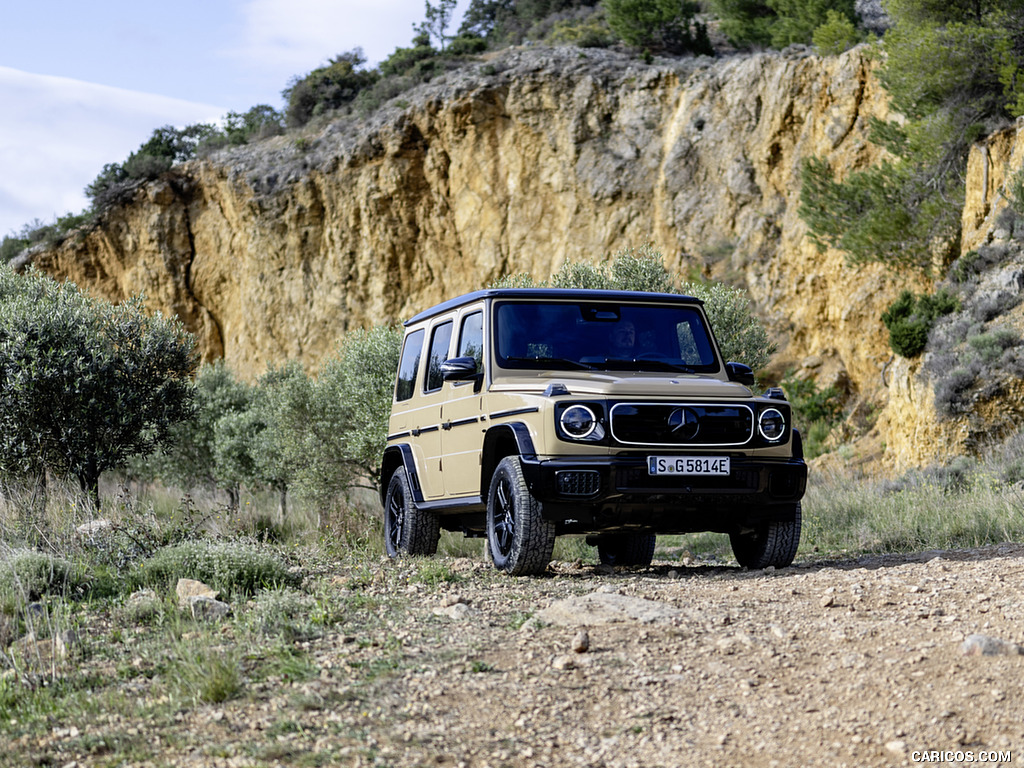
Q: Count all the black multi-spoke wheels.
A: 2